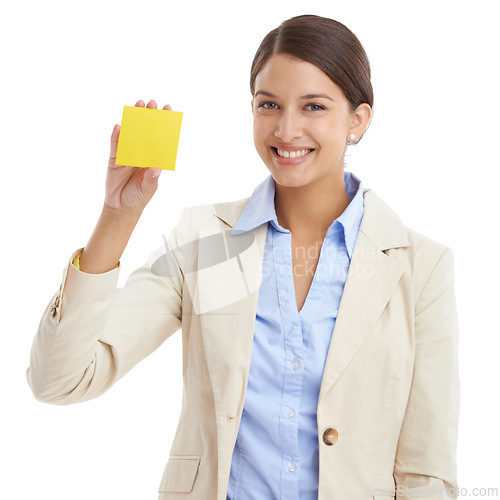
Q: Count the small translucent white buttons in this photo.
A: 3